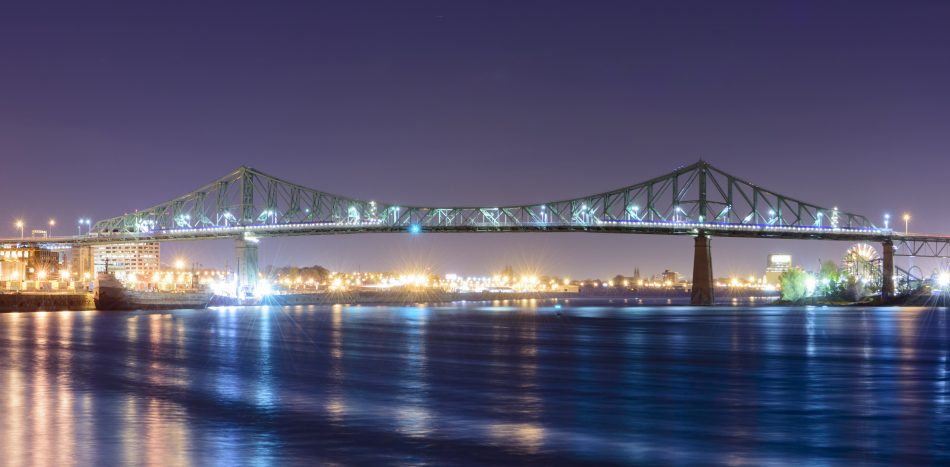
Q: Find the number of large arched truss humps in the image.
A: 2